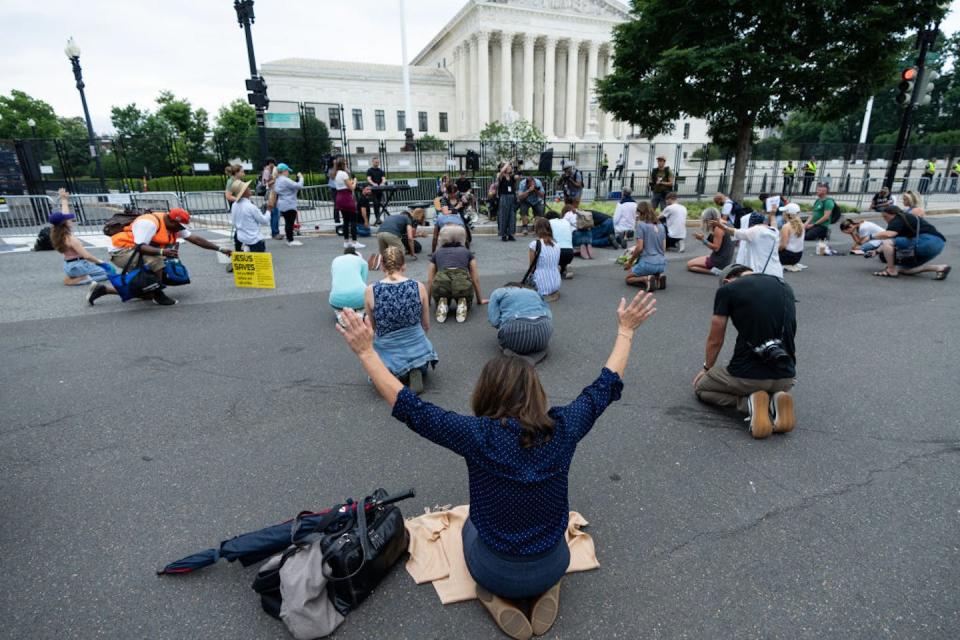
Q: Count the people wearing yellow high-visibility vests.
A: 5